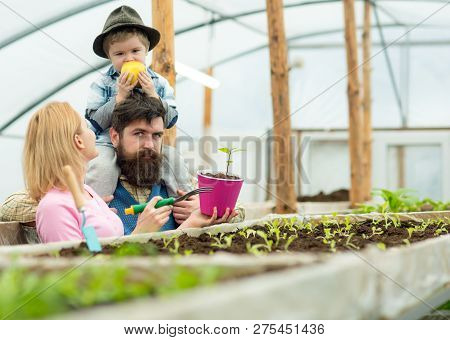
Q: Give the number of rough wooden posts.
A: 5